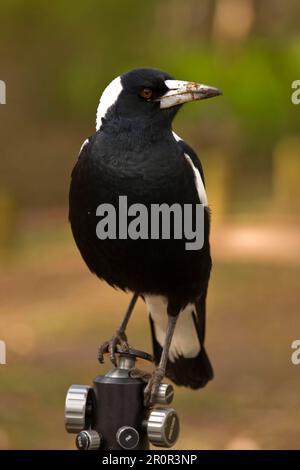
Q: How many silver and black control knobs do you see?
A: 5